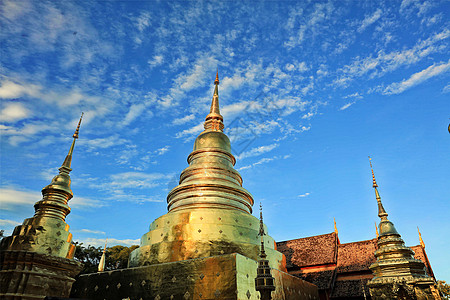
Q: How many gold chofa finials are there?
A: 3